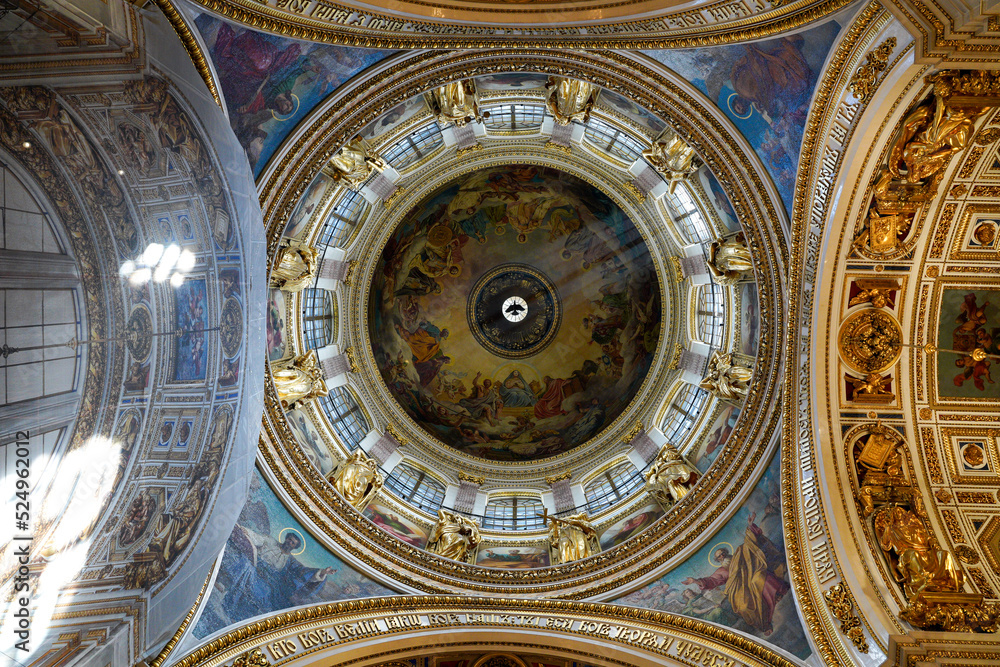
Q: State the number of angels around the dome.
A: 12